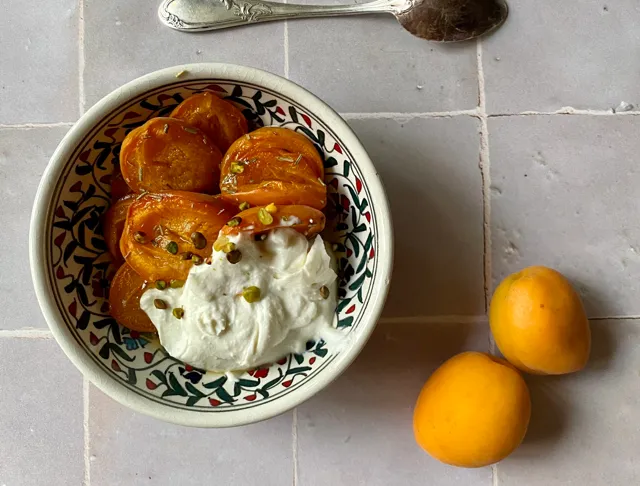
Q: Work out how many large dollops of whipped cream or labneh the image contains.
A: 1